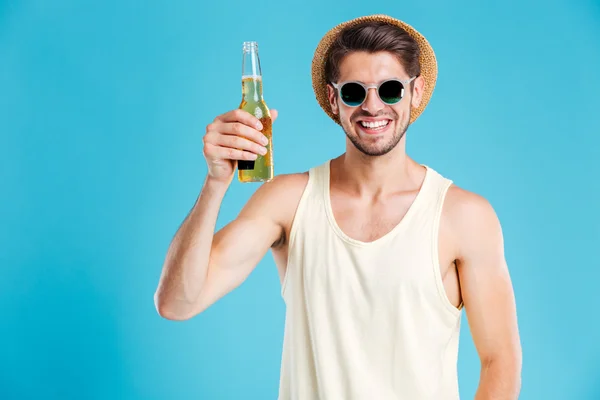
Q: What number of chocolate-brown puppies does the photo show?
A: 0